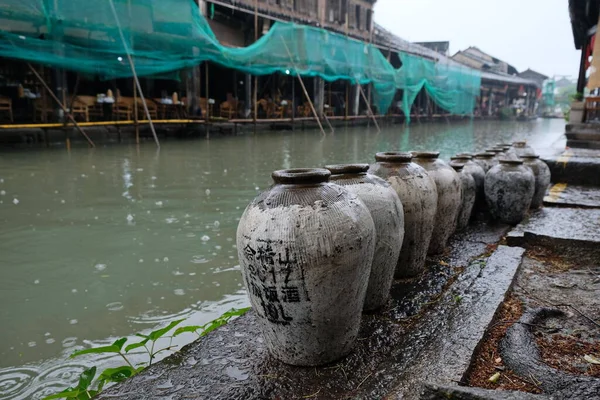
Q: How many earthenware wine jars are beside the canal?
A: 14